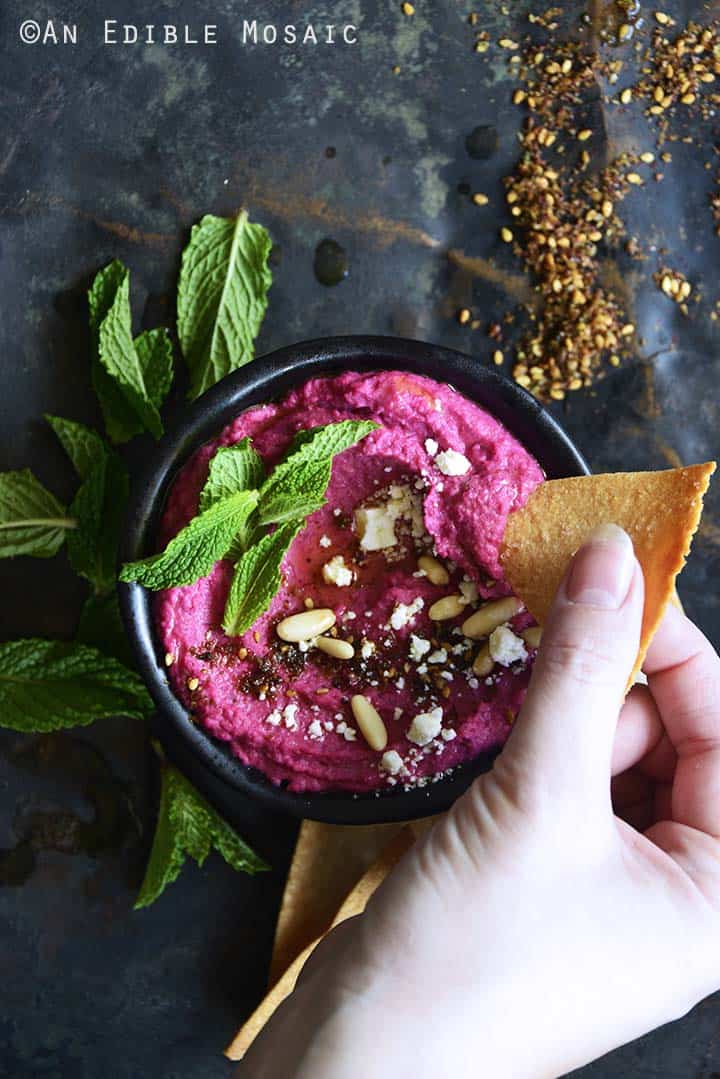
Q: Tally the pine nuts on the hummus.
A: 8